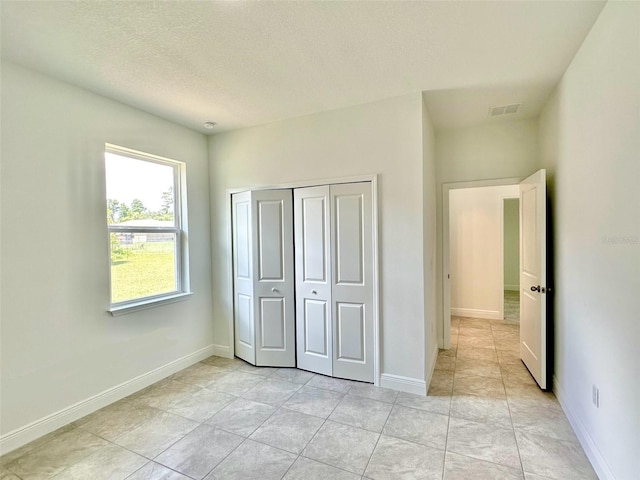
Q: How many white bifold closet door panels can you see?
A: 4